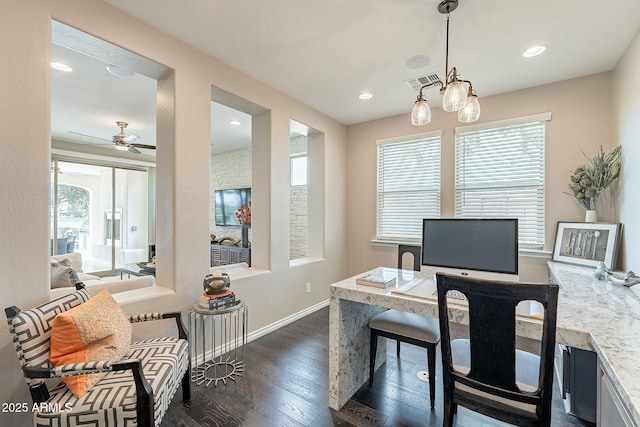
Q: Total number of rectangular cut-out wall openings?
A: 3